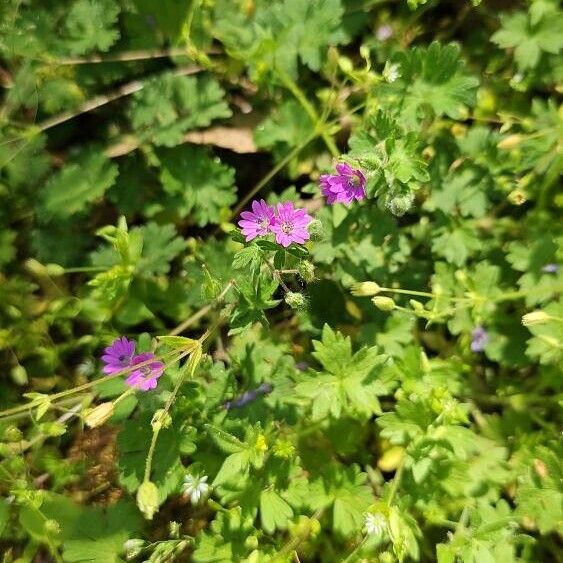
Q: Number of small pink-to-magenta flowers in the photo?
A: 6